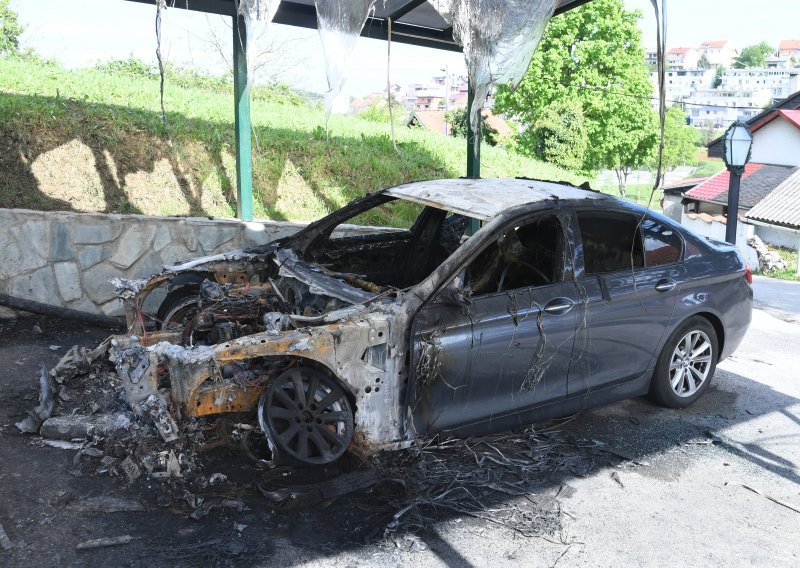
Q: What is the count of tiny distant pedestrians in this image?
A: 0